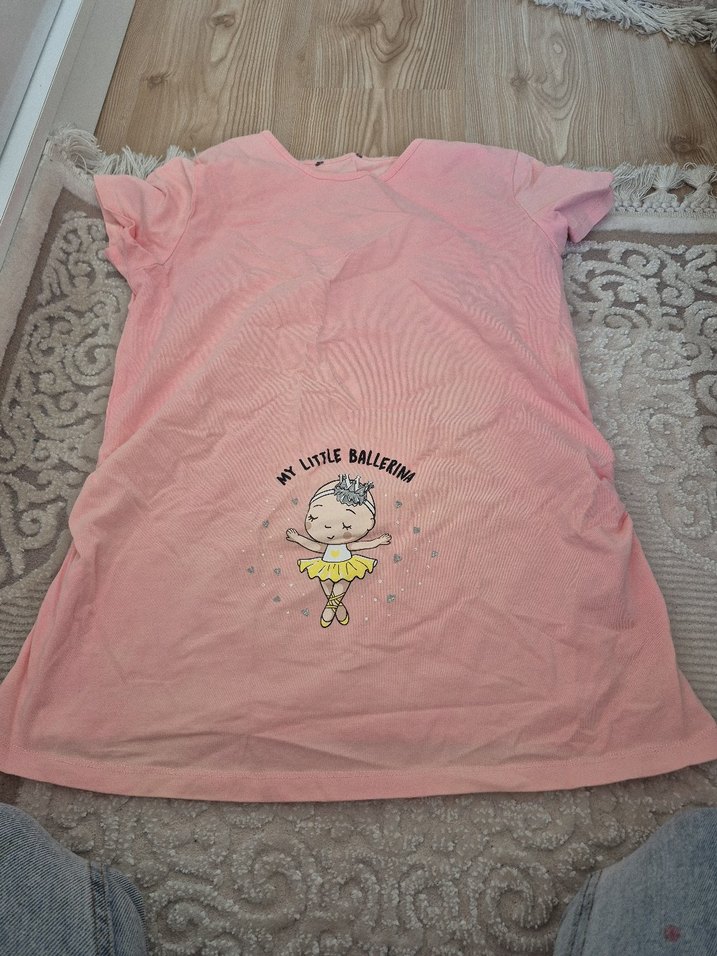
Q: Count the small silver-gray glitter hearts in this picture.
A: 11